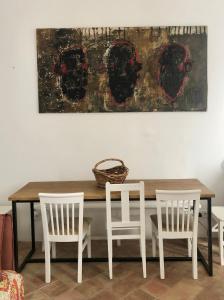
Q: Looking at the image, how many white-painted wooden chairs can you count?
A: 3